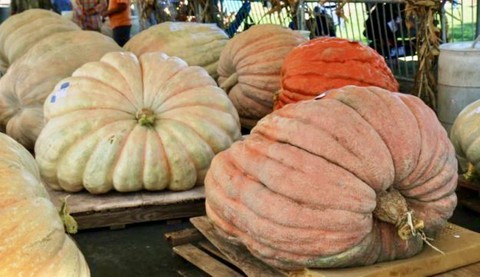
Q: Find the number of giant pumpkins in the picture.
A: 9